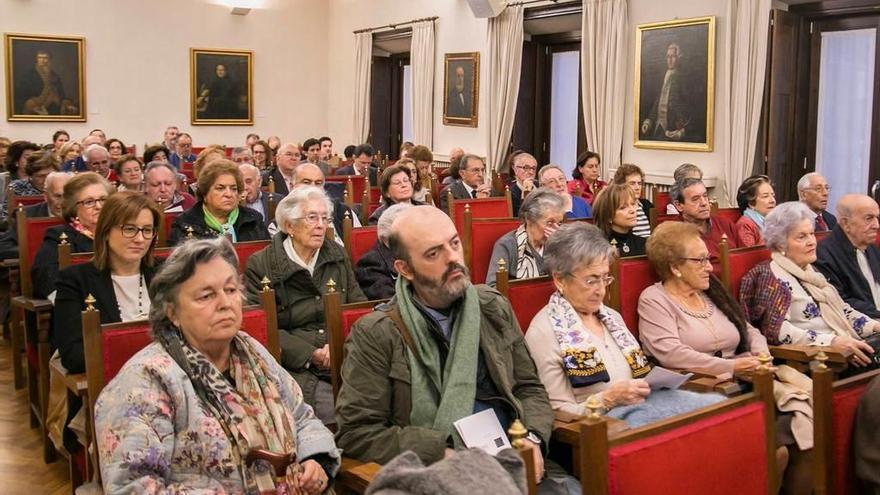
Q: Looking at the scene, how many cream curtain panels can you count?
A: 5